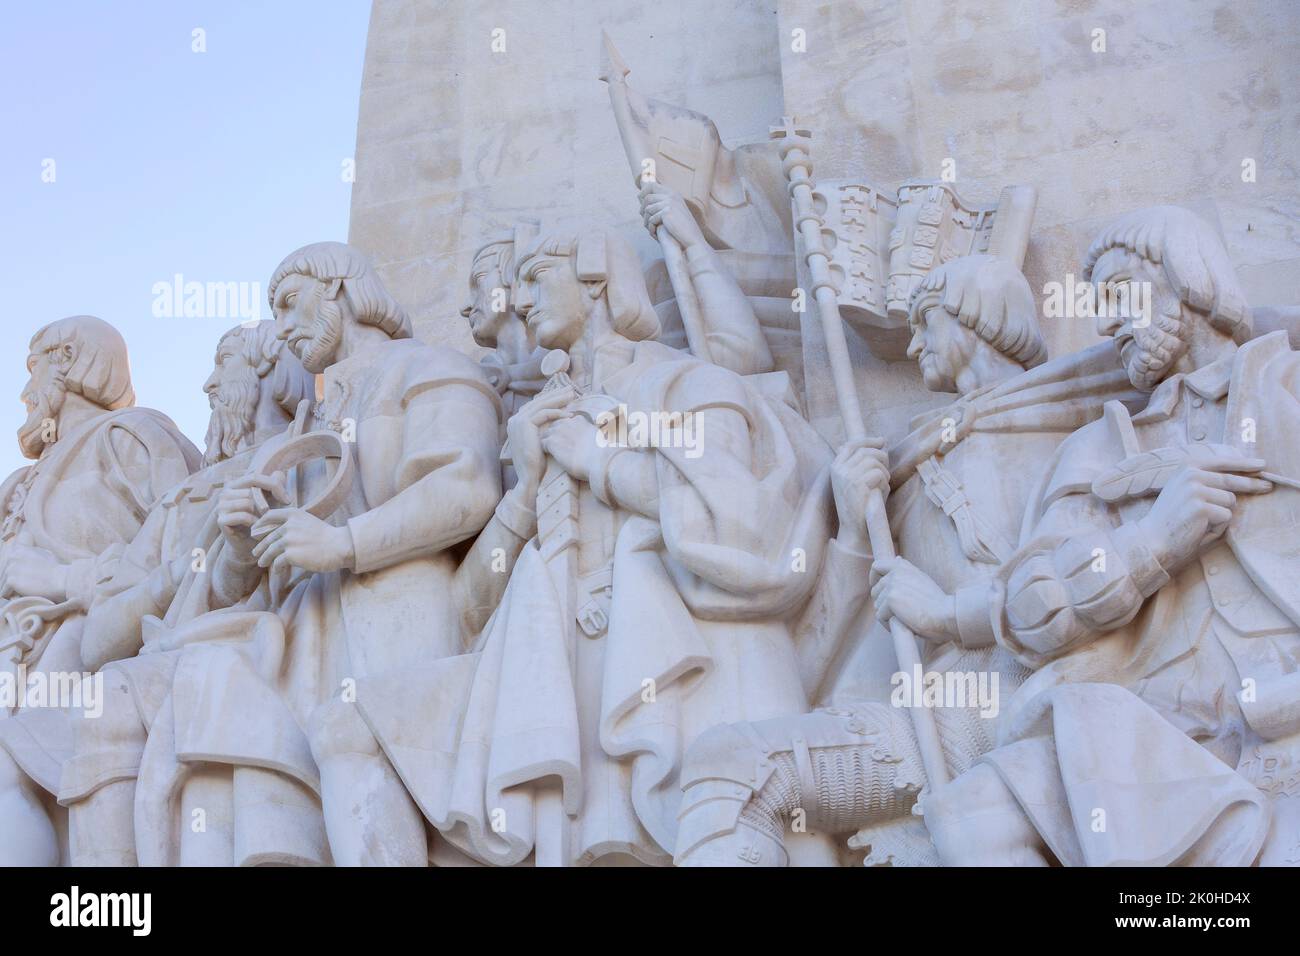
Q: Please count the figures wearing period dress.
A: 7